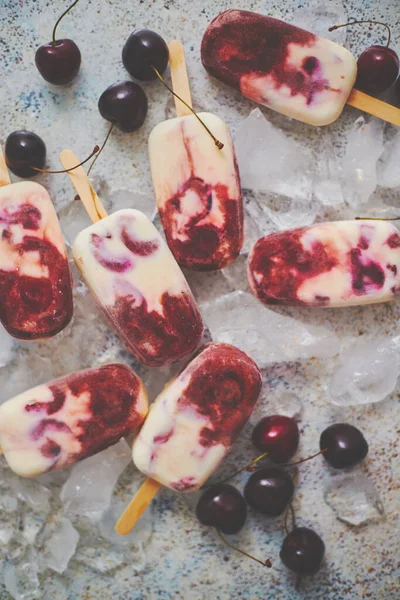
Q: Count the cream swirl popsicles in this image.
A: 7